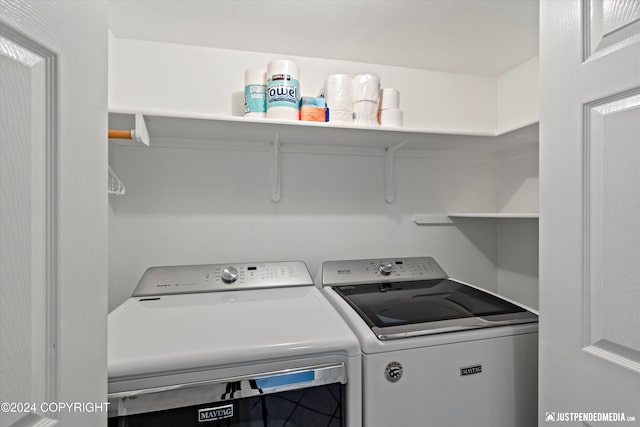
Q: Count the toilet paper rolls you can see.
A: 6